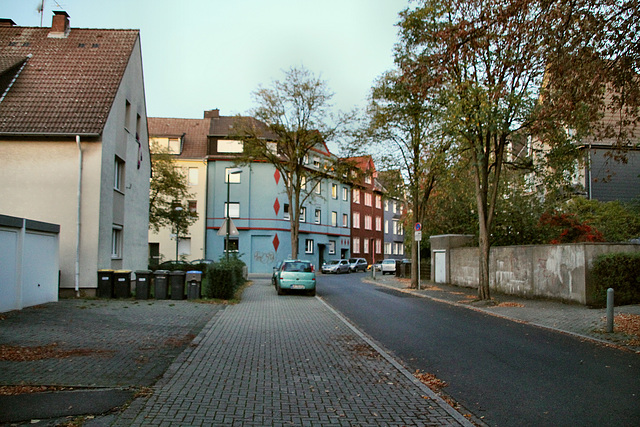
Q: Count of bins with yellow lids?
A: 2